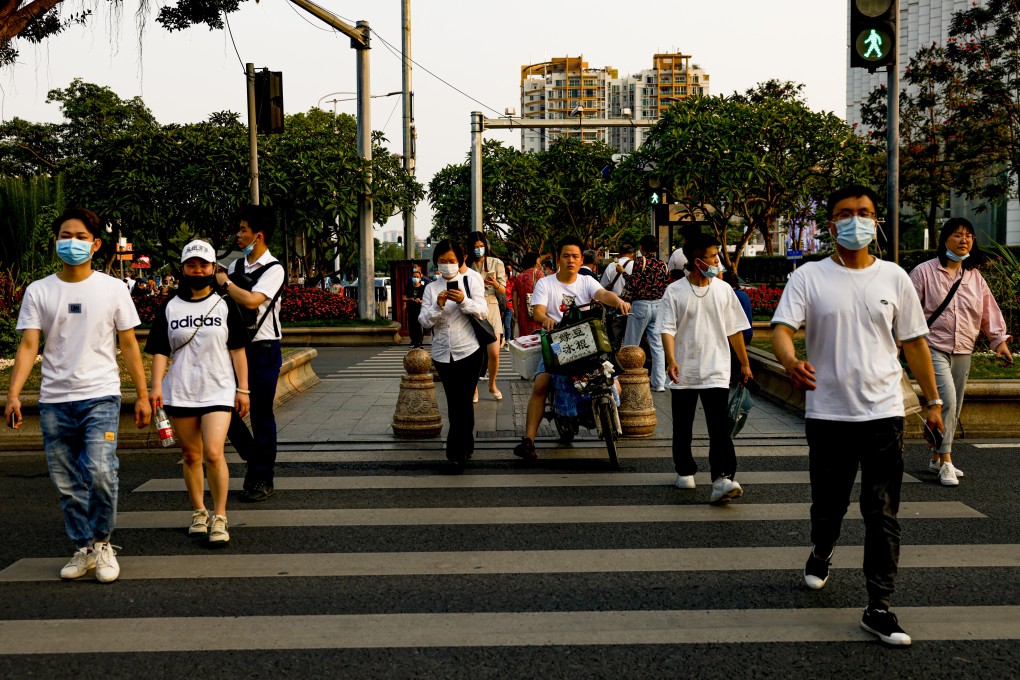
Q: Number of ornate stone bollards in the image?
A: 2